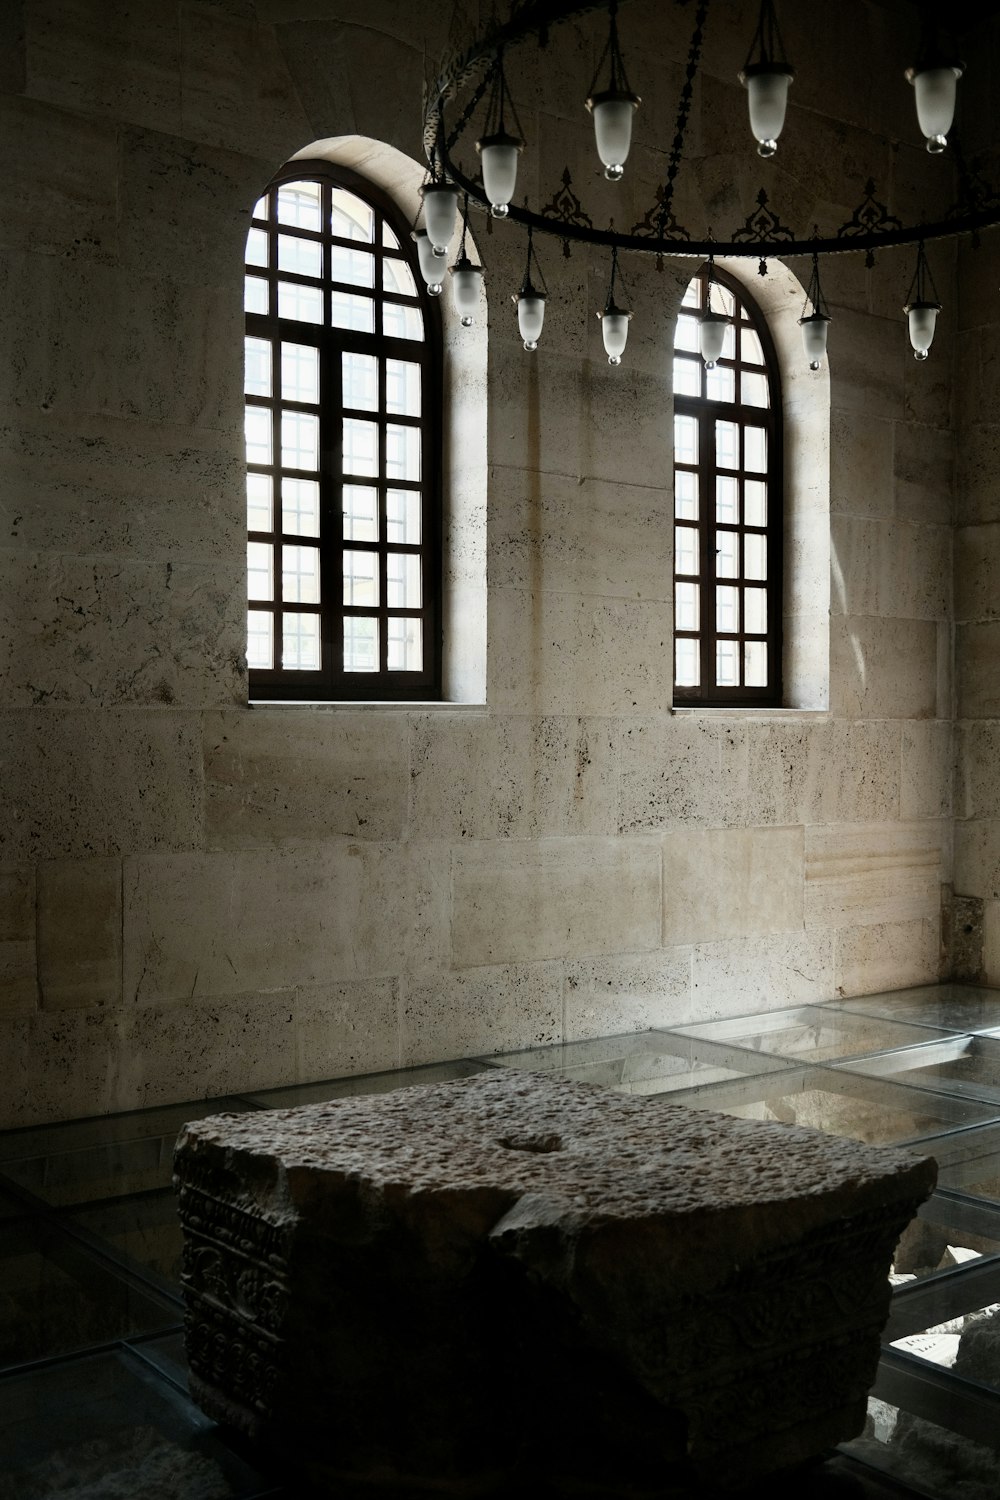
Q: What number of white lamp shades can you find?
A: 12